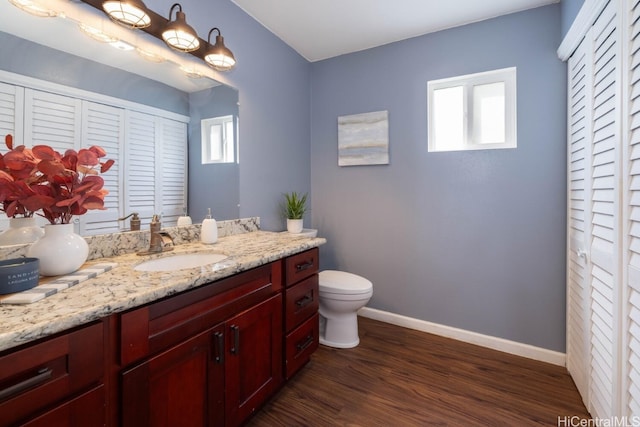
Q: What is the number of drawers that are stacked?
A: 3